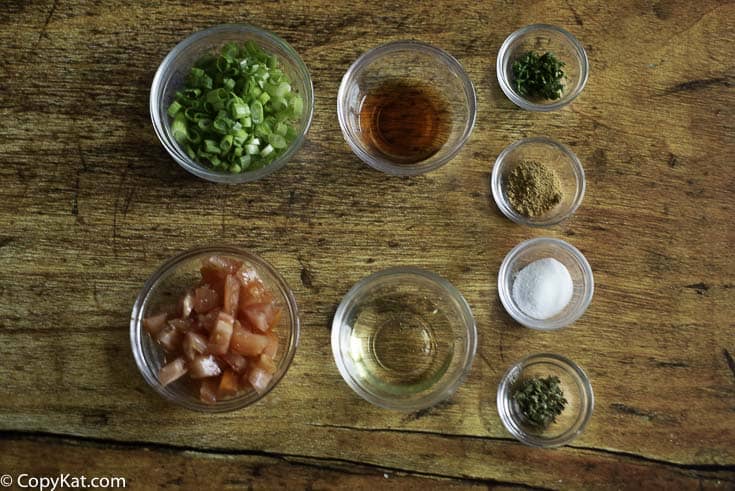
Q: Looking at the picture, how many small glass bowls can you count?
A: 4